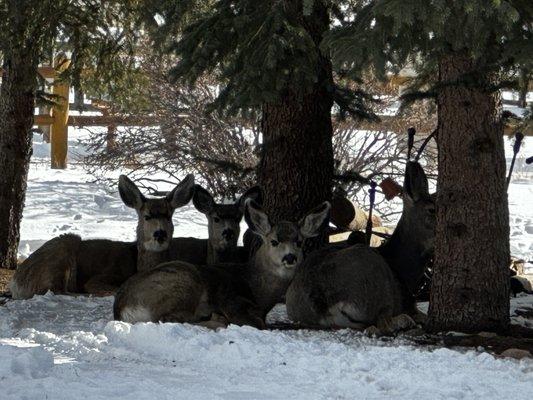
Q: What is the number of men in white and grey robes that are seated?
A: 0